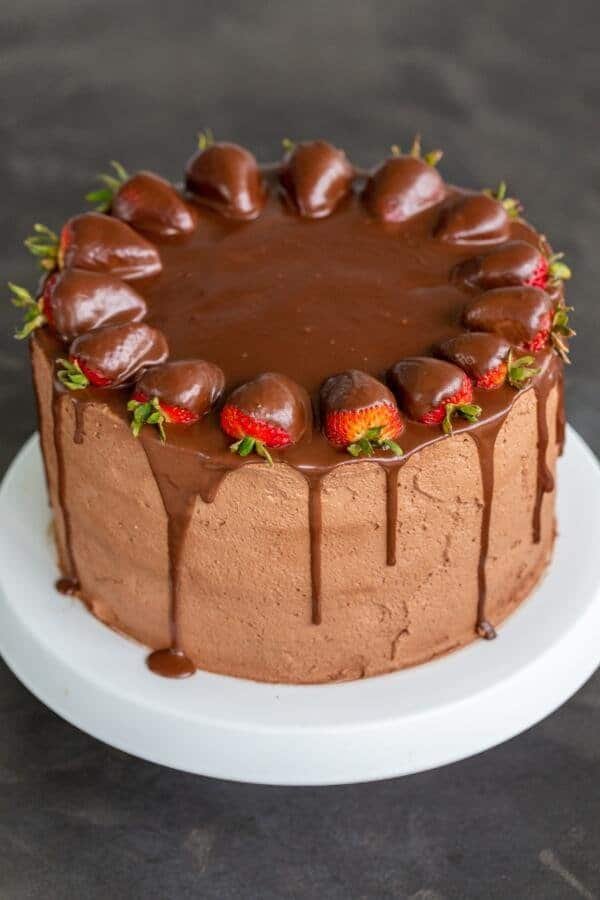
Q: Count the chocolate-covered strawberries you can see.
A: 15